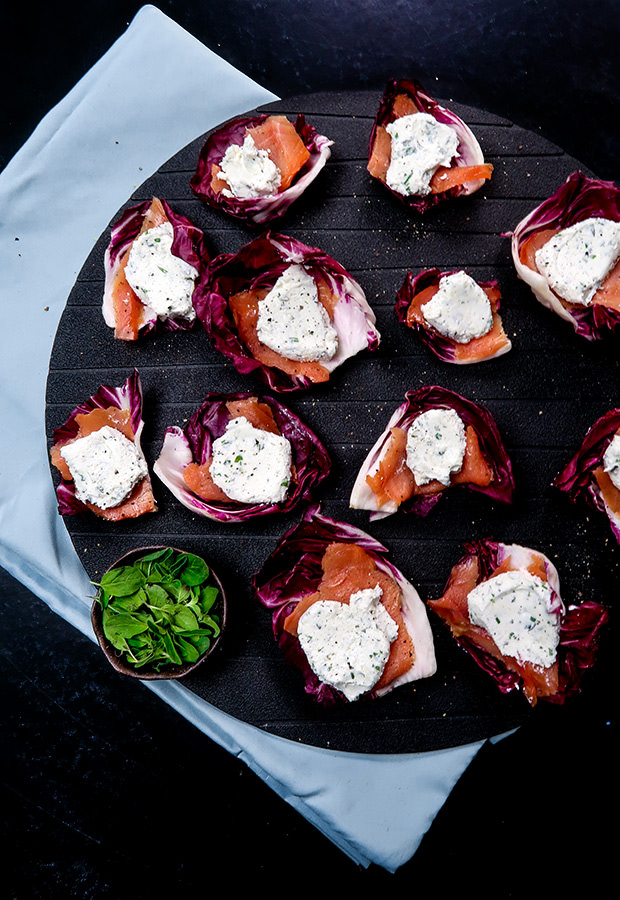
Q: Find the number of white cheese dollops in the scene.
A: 12